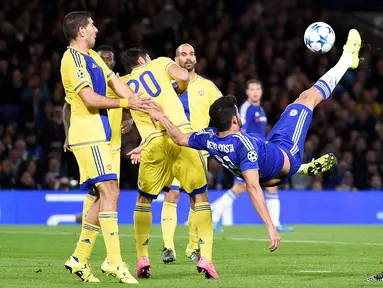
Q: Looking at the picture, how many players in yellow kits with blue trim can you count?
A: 4